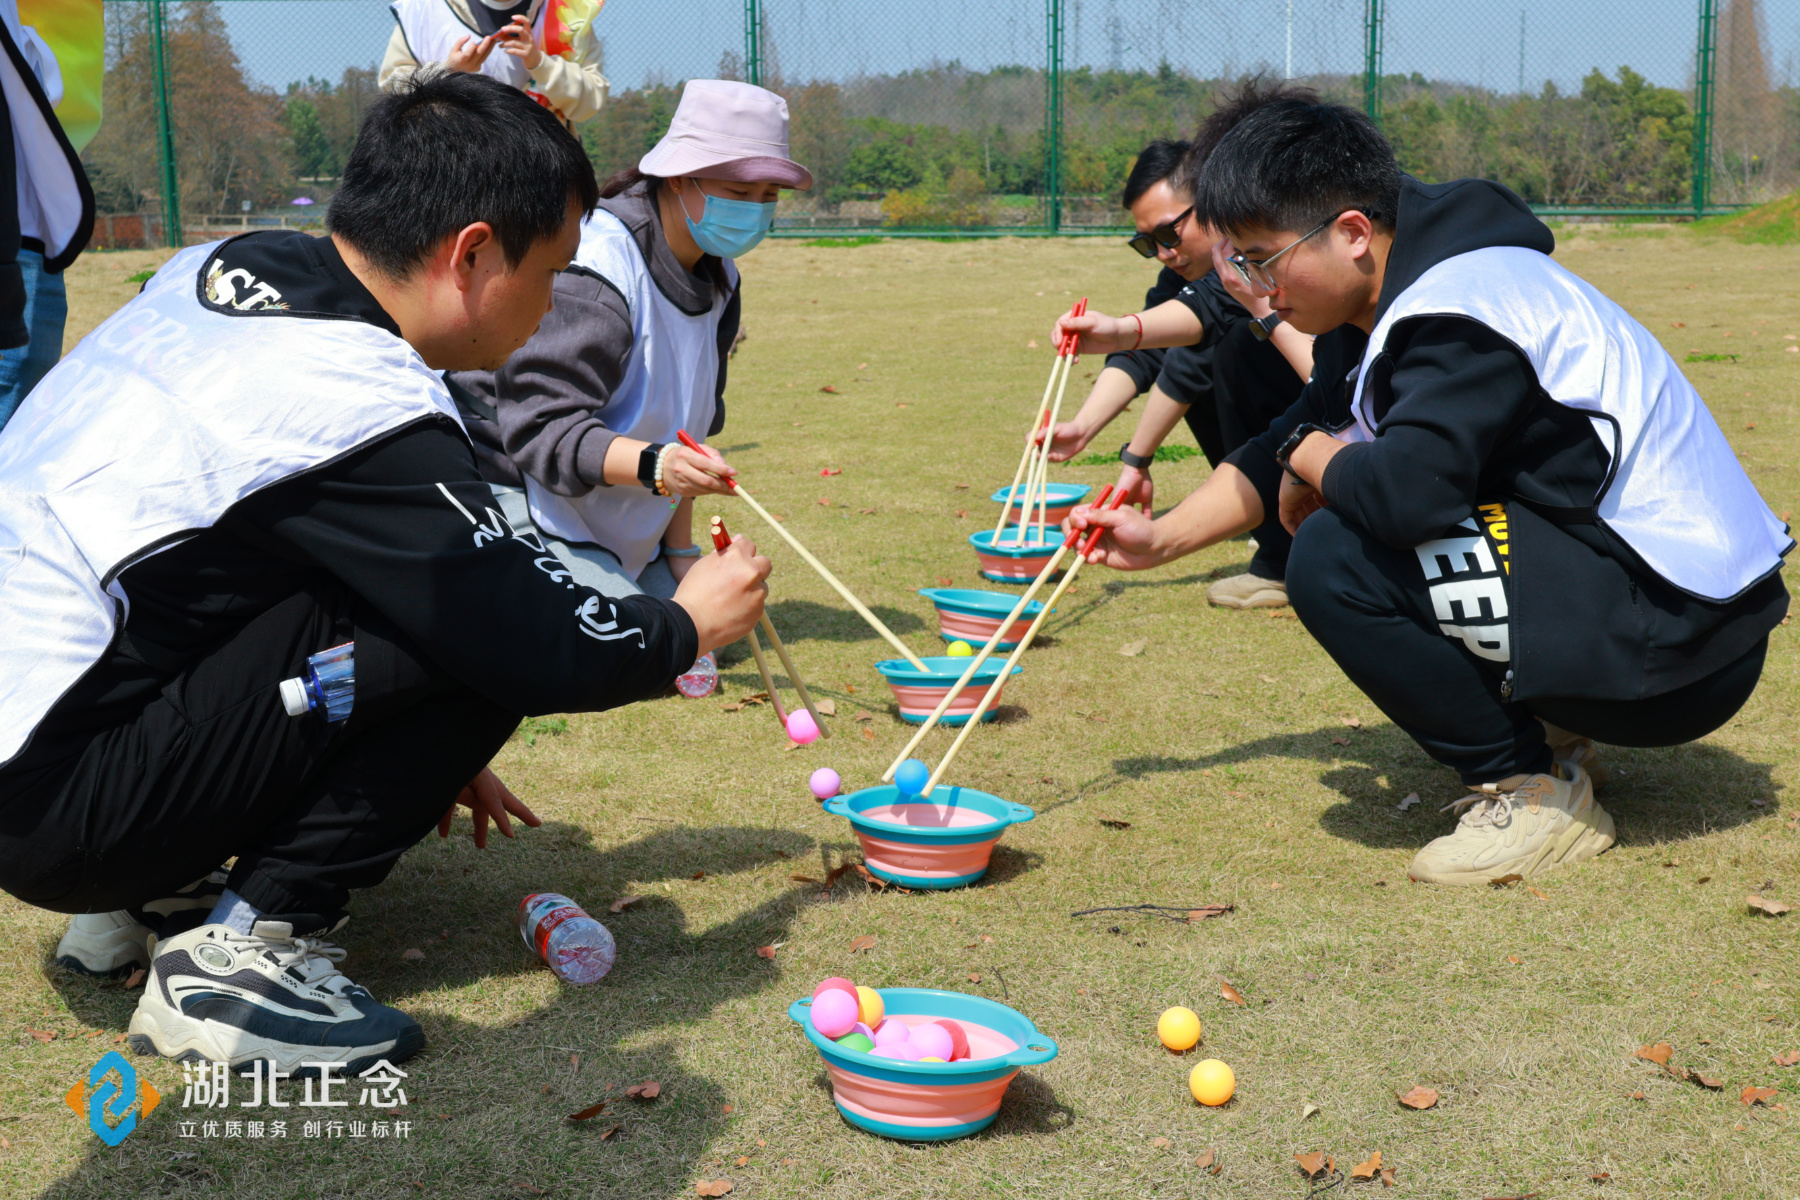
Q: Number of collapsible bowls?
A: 6